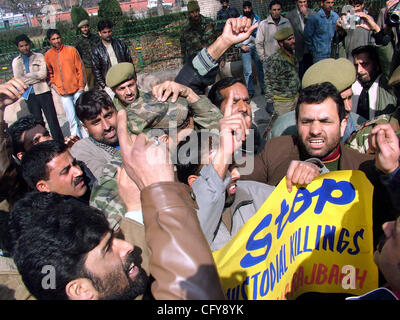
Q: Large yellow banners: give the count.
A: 1